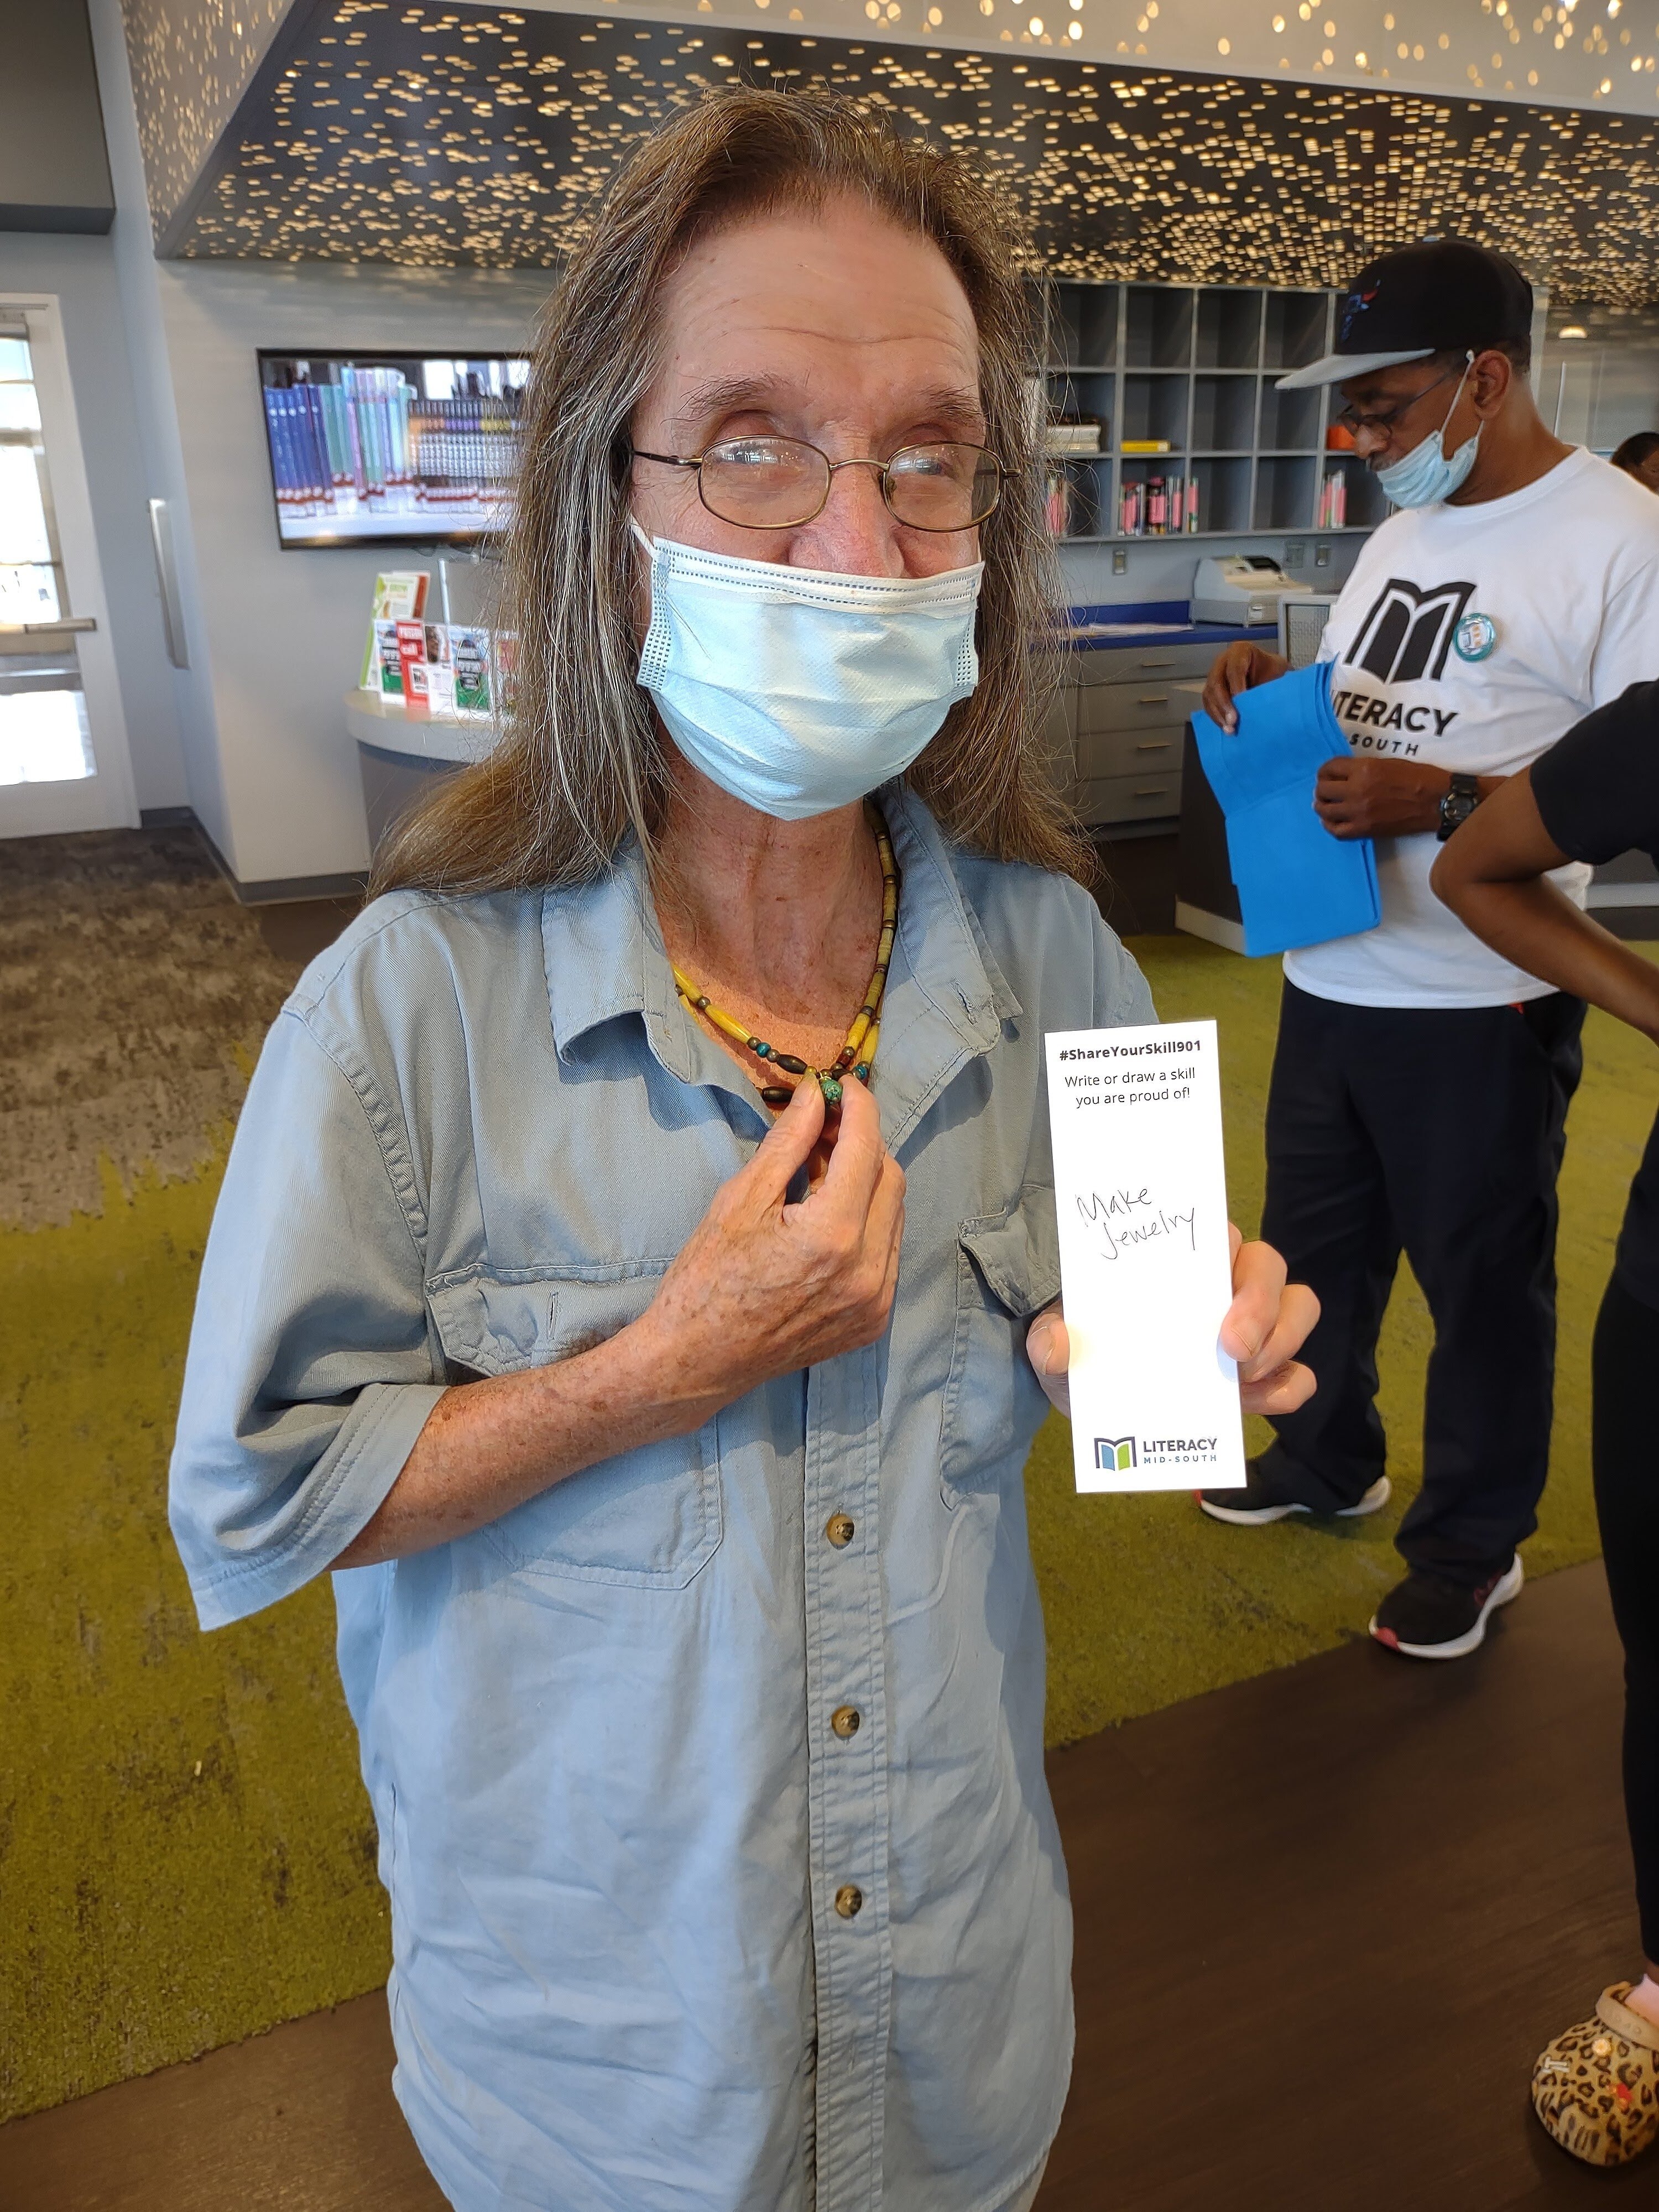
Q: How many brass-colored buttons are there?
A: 3